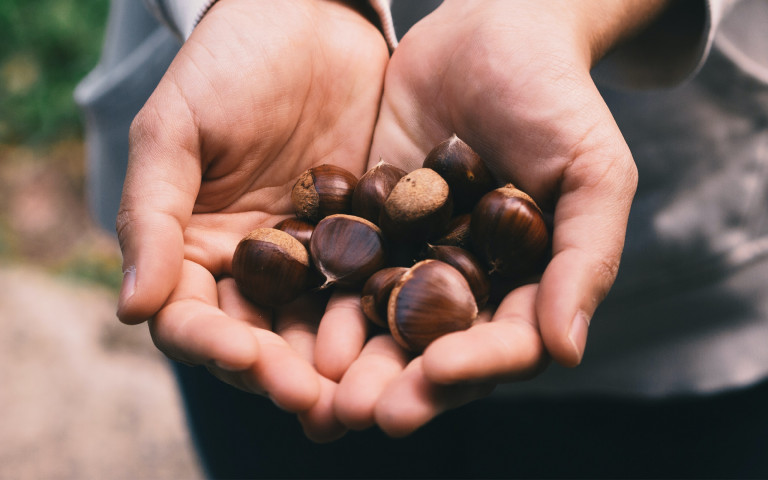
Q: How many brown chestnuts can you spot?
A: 12